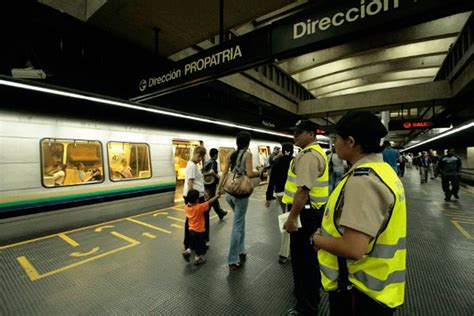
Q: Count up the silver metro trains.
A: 1